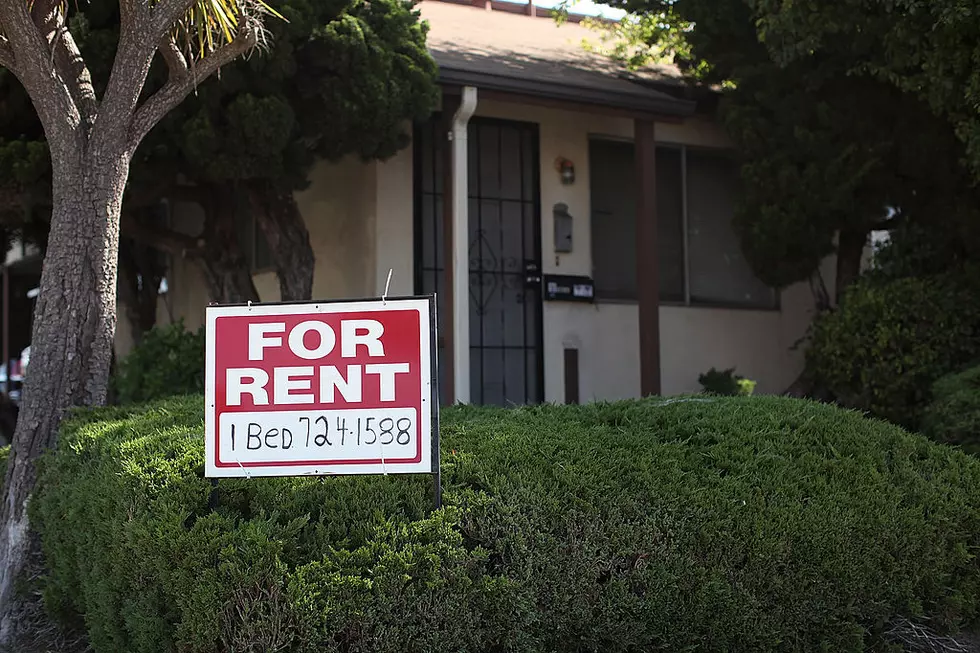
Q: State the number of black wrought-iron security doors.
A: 1